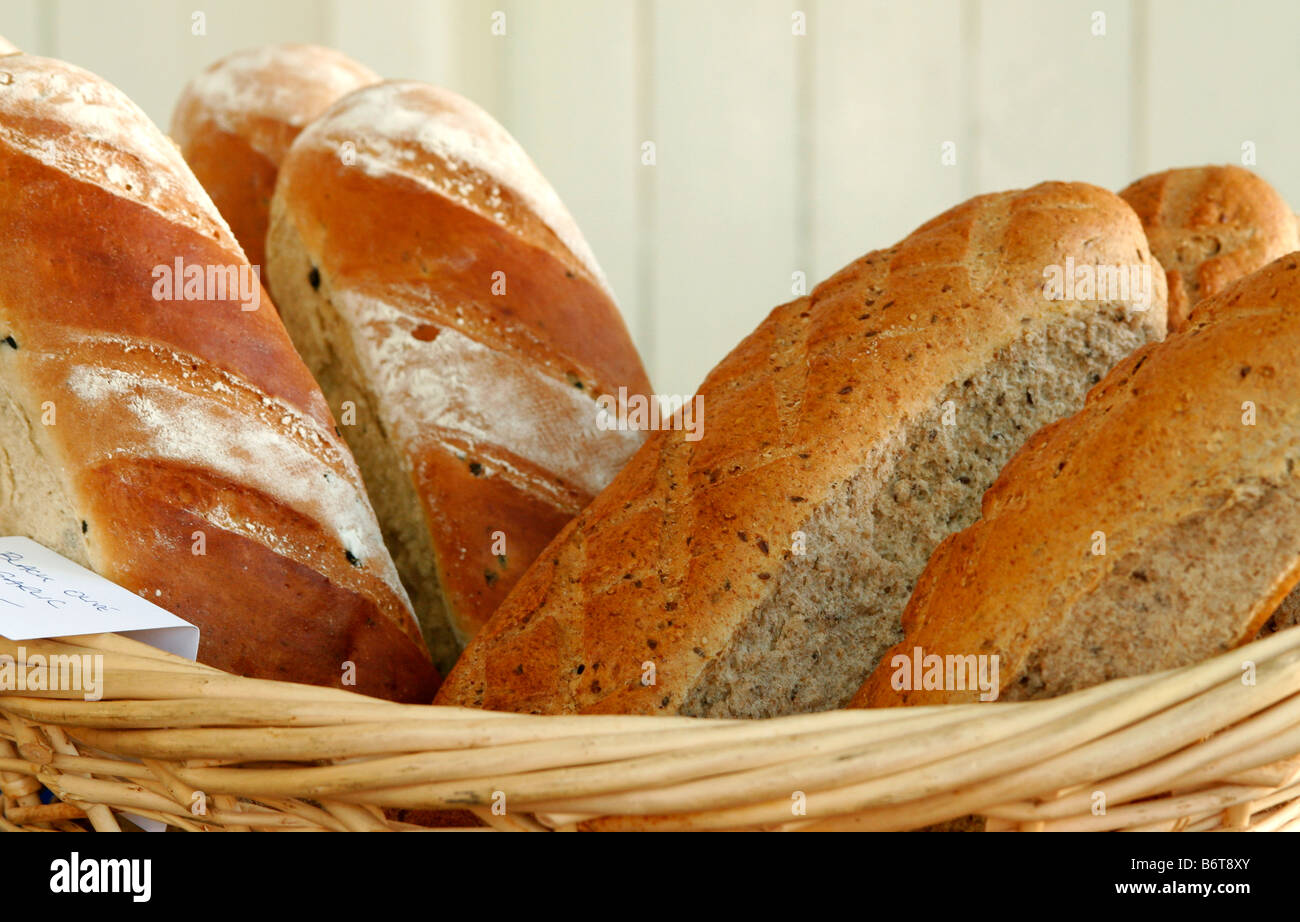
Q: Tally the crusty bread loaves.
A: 6